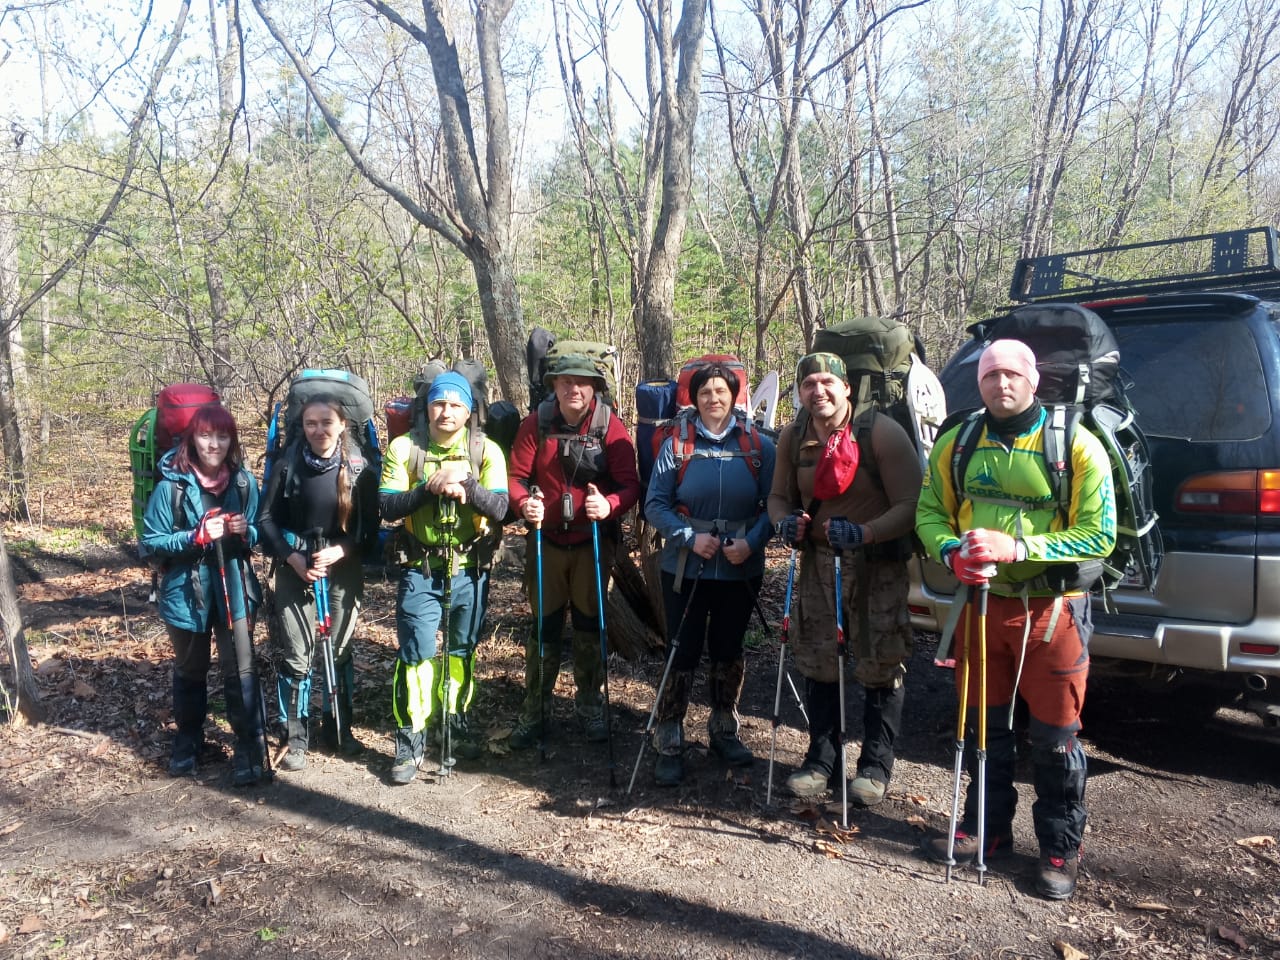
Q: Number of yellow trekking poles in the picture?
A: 2